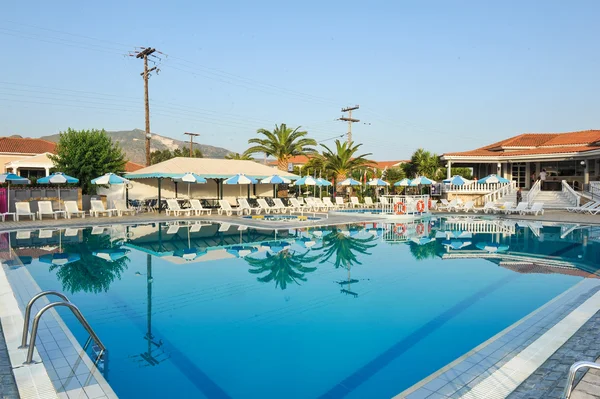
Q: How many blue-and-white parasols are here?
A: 14